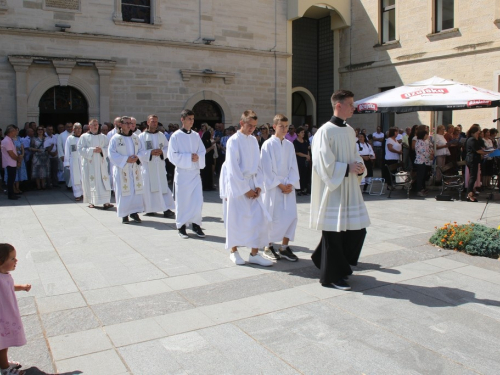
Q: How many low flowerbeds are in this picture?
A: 1